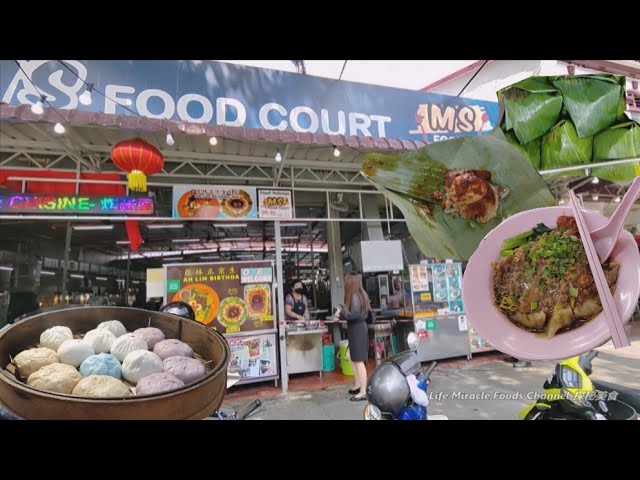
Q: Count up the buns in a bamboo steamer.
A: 14